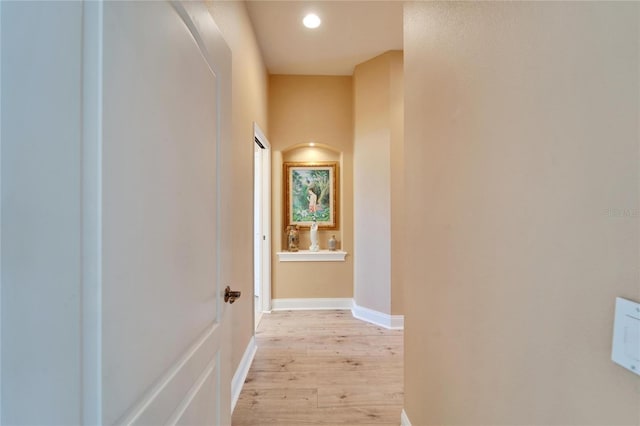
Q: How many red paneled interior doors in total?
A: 0